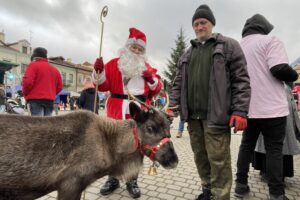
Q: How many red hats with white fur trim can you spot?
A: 1